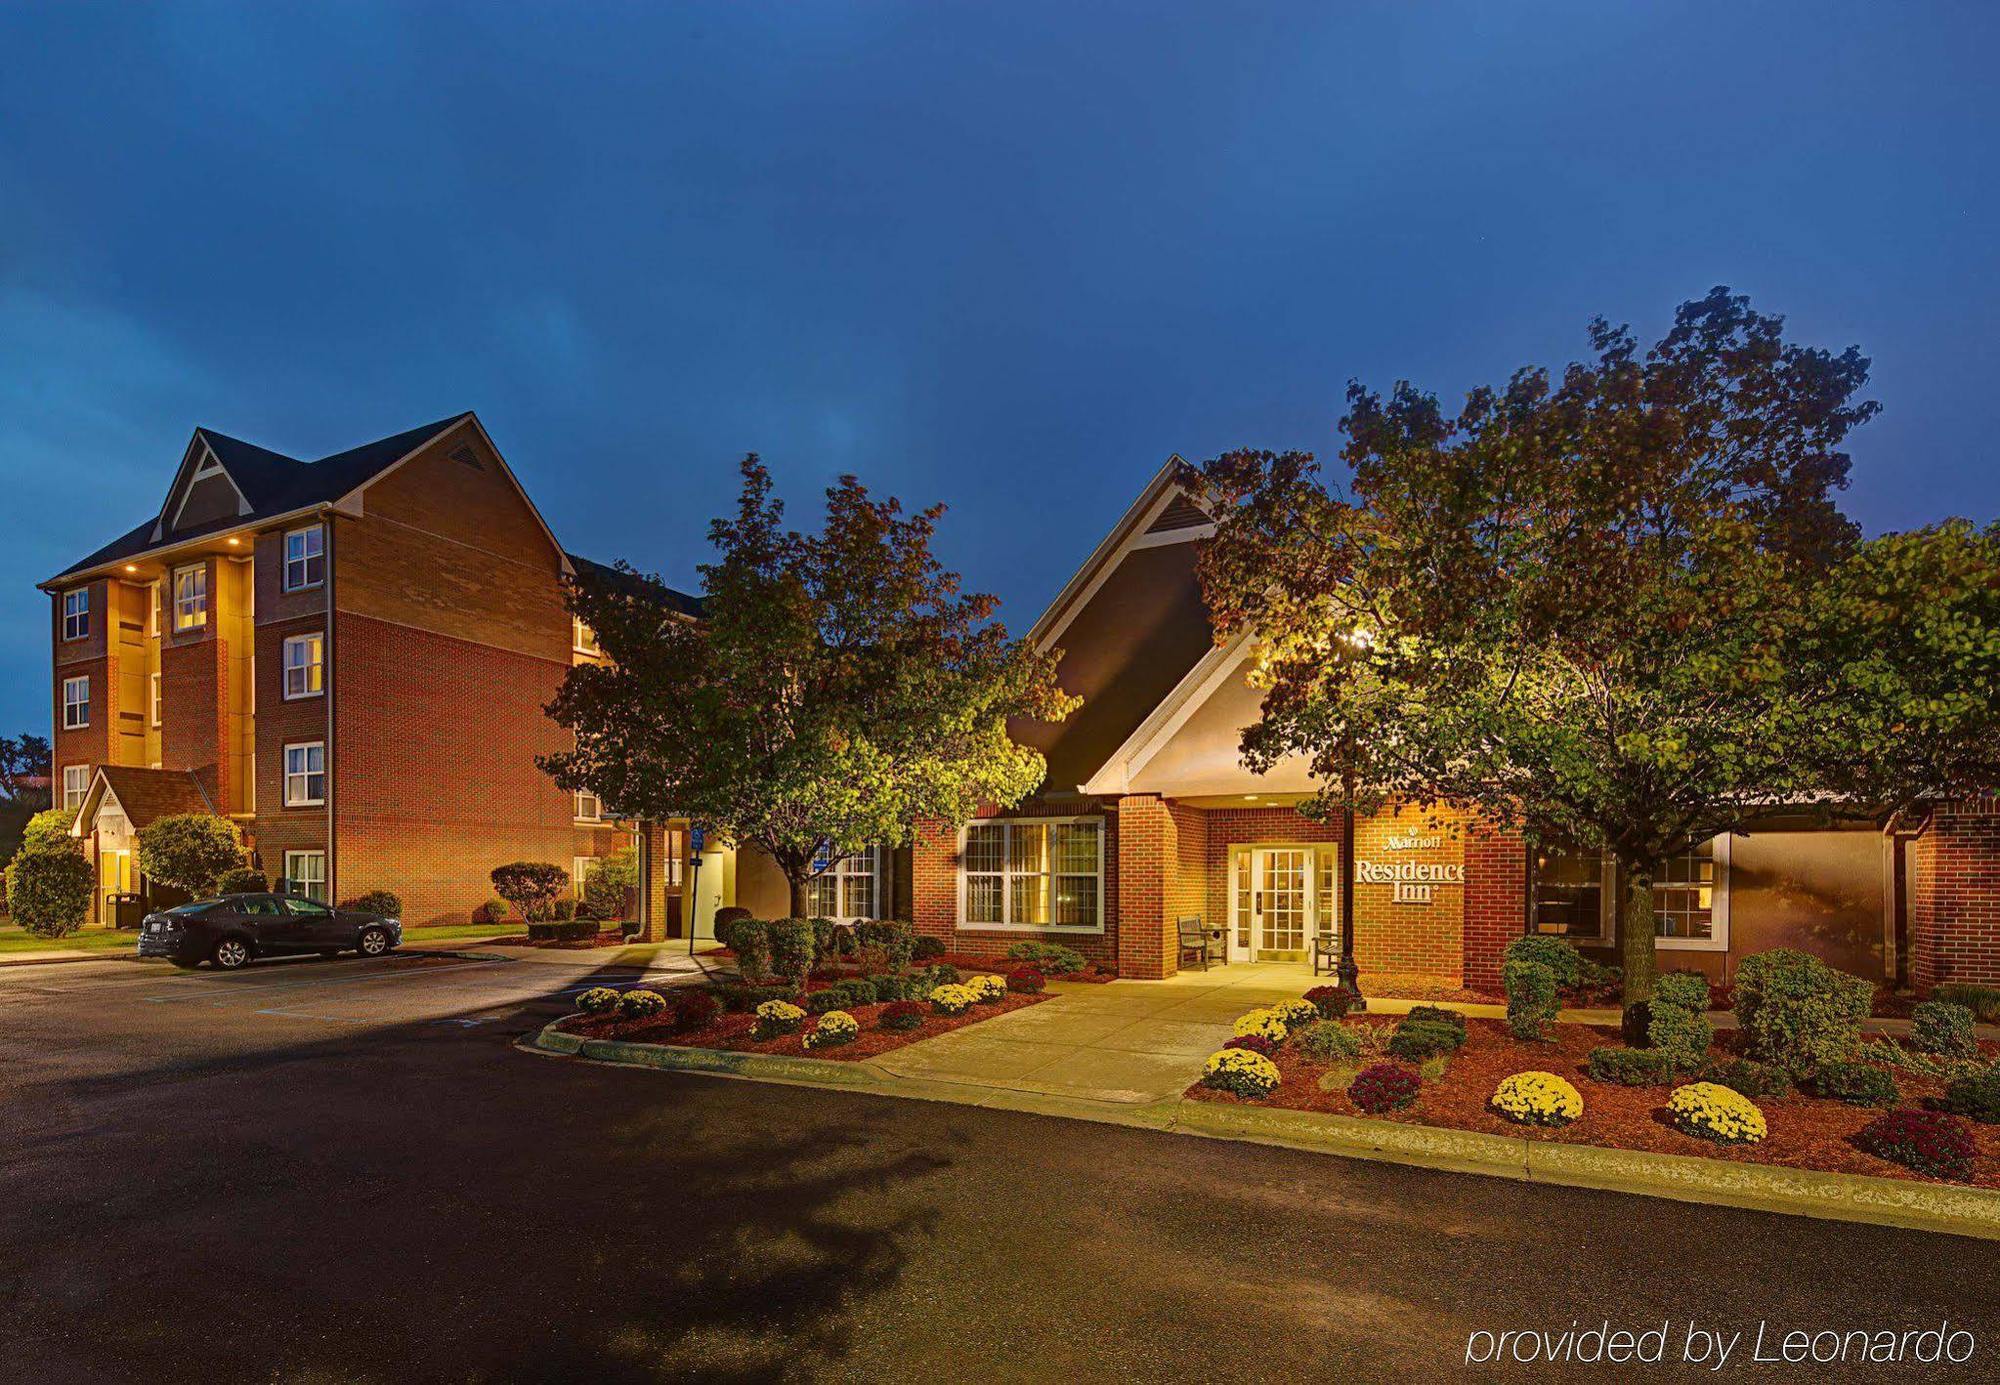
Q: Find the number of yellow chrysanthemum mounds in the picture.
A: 11